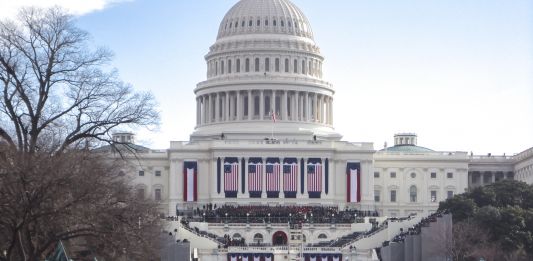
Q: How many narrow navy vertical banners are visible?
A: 4